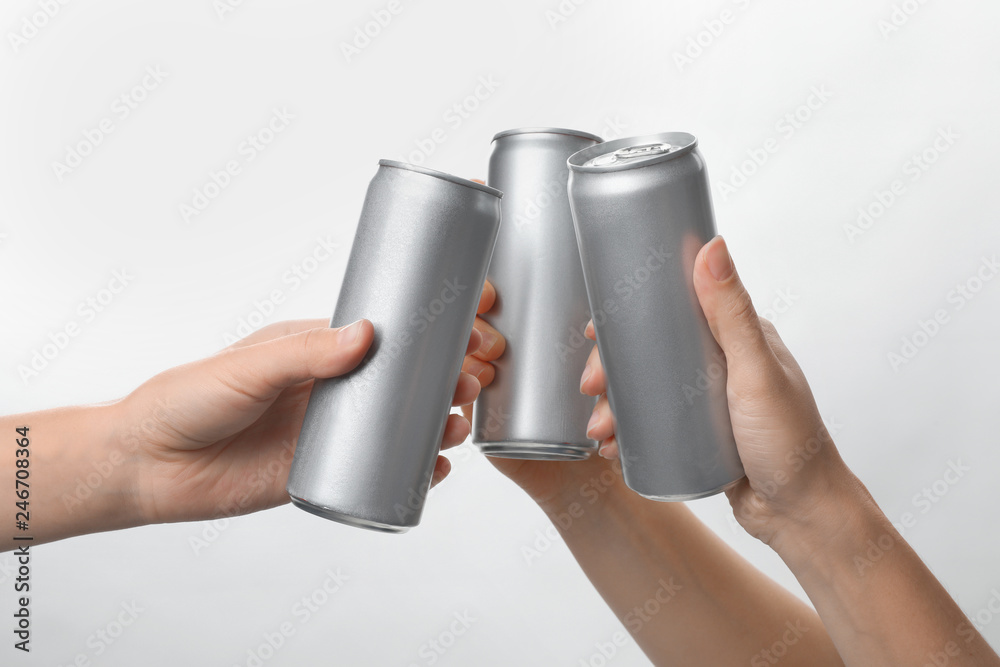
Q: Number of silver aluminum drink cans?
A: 3